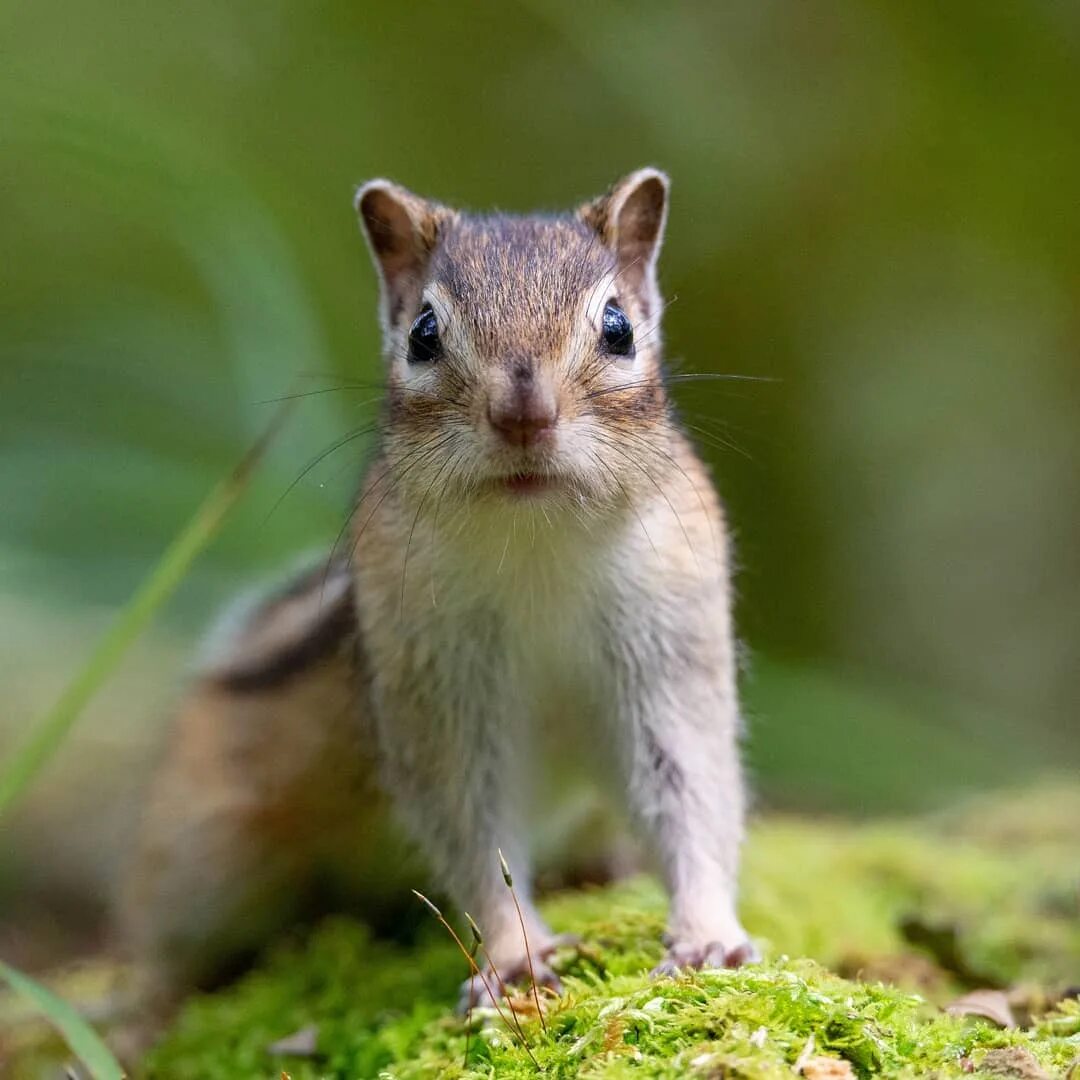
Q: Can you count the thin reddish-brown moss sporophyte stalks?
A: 4